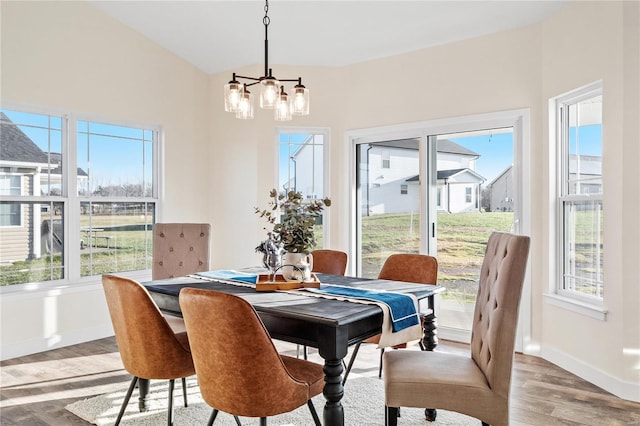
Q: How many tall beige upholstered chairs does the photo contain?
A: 2